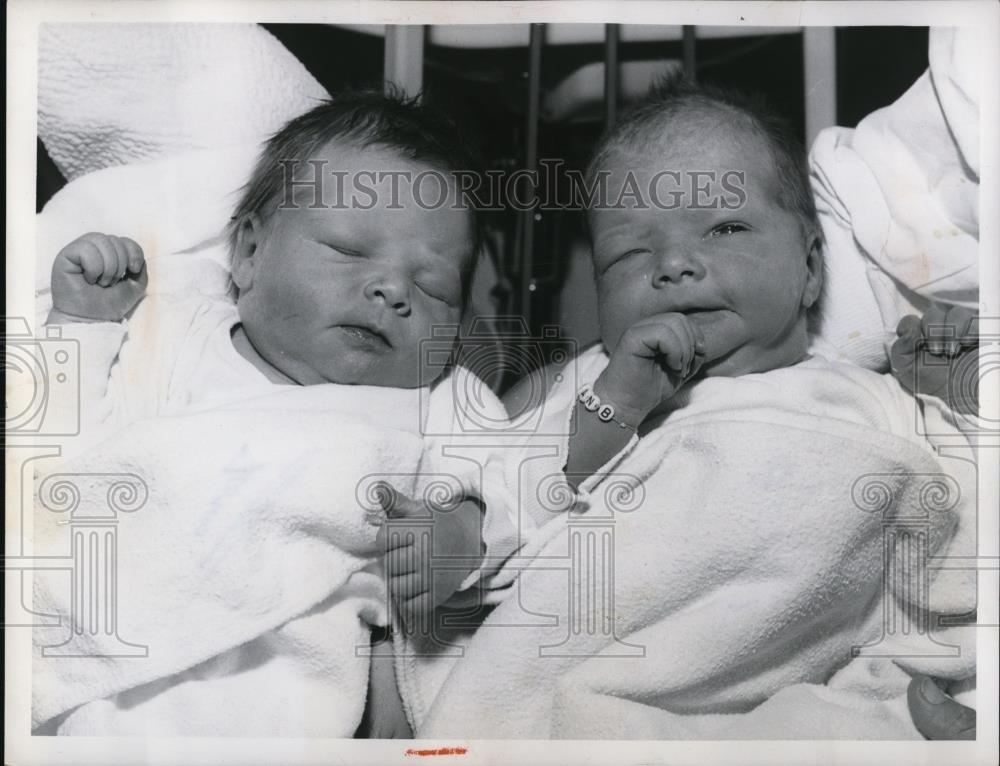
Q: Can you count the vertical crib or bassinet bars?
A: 5